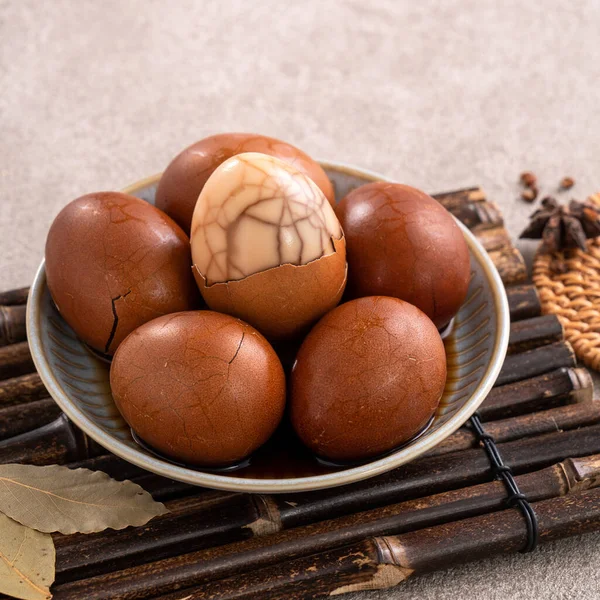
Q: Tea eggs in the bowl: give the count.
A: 6